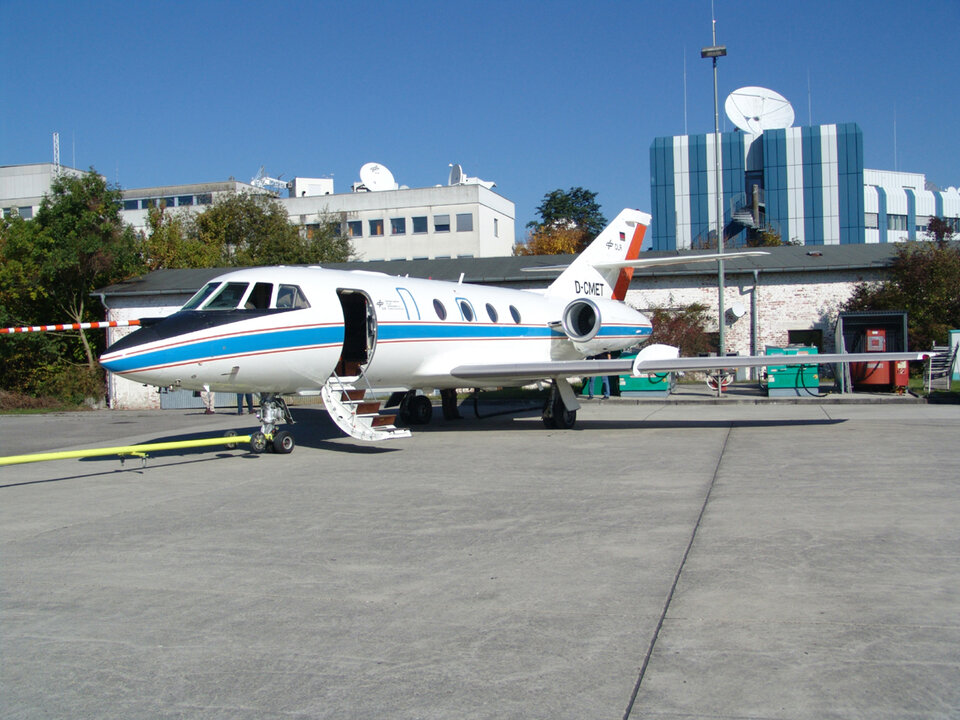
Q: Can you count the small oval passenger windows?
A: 4